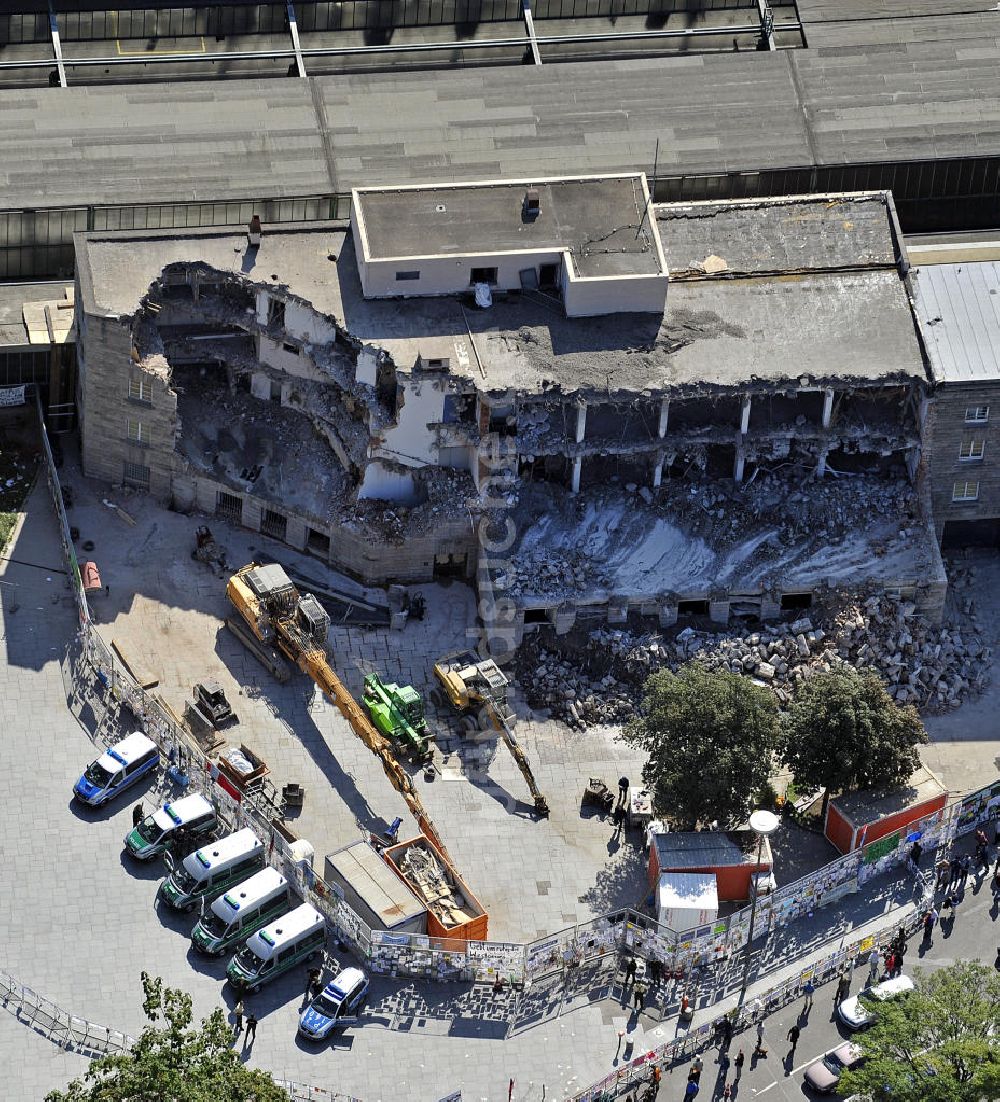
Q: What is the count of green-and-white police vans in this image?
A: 4